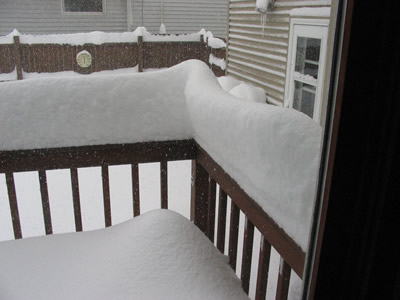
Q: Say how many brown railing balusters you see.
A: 12